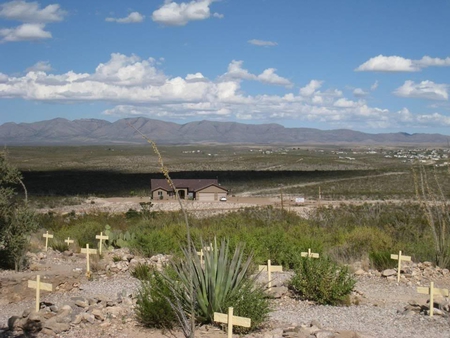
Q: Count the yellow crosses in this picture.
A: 12